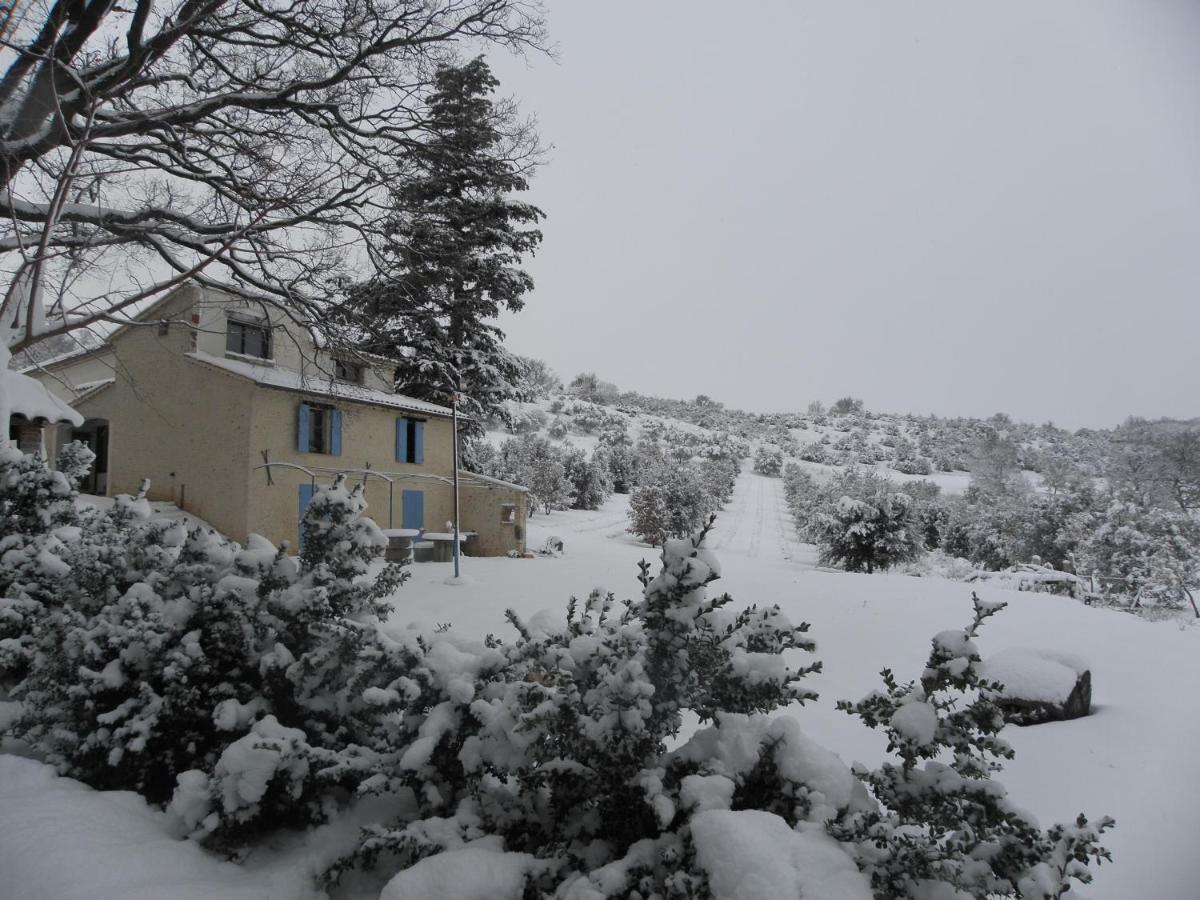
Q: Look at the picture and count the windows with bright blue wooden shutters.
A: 2